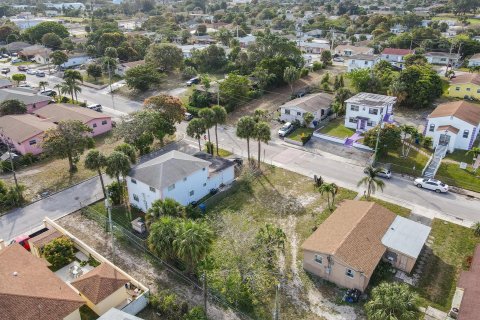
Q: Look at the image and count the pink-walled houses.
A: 3